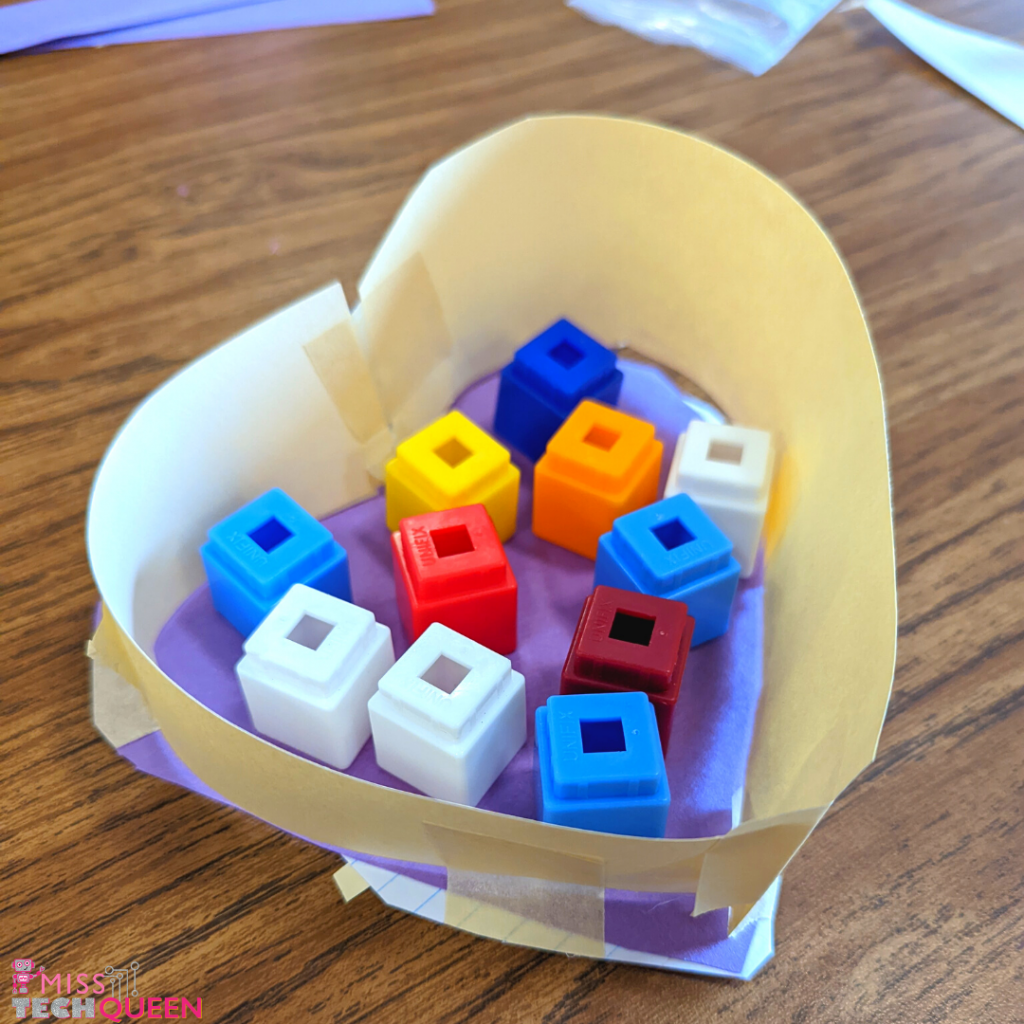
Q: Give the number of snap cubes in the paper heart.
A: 11